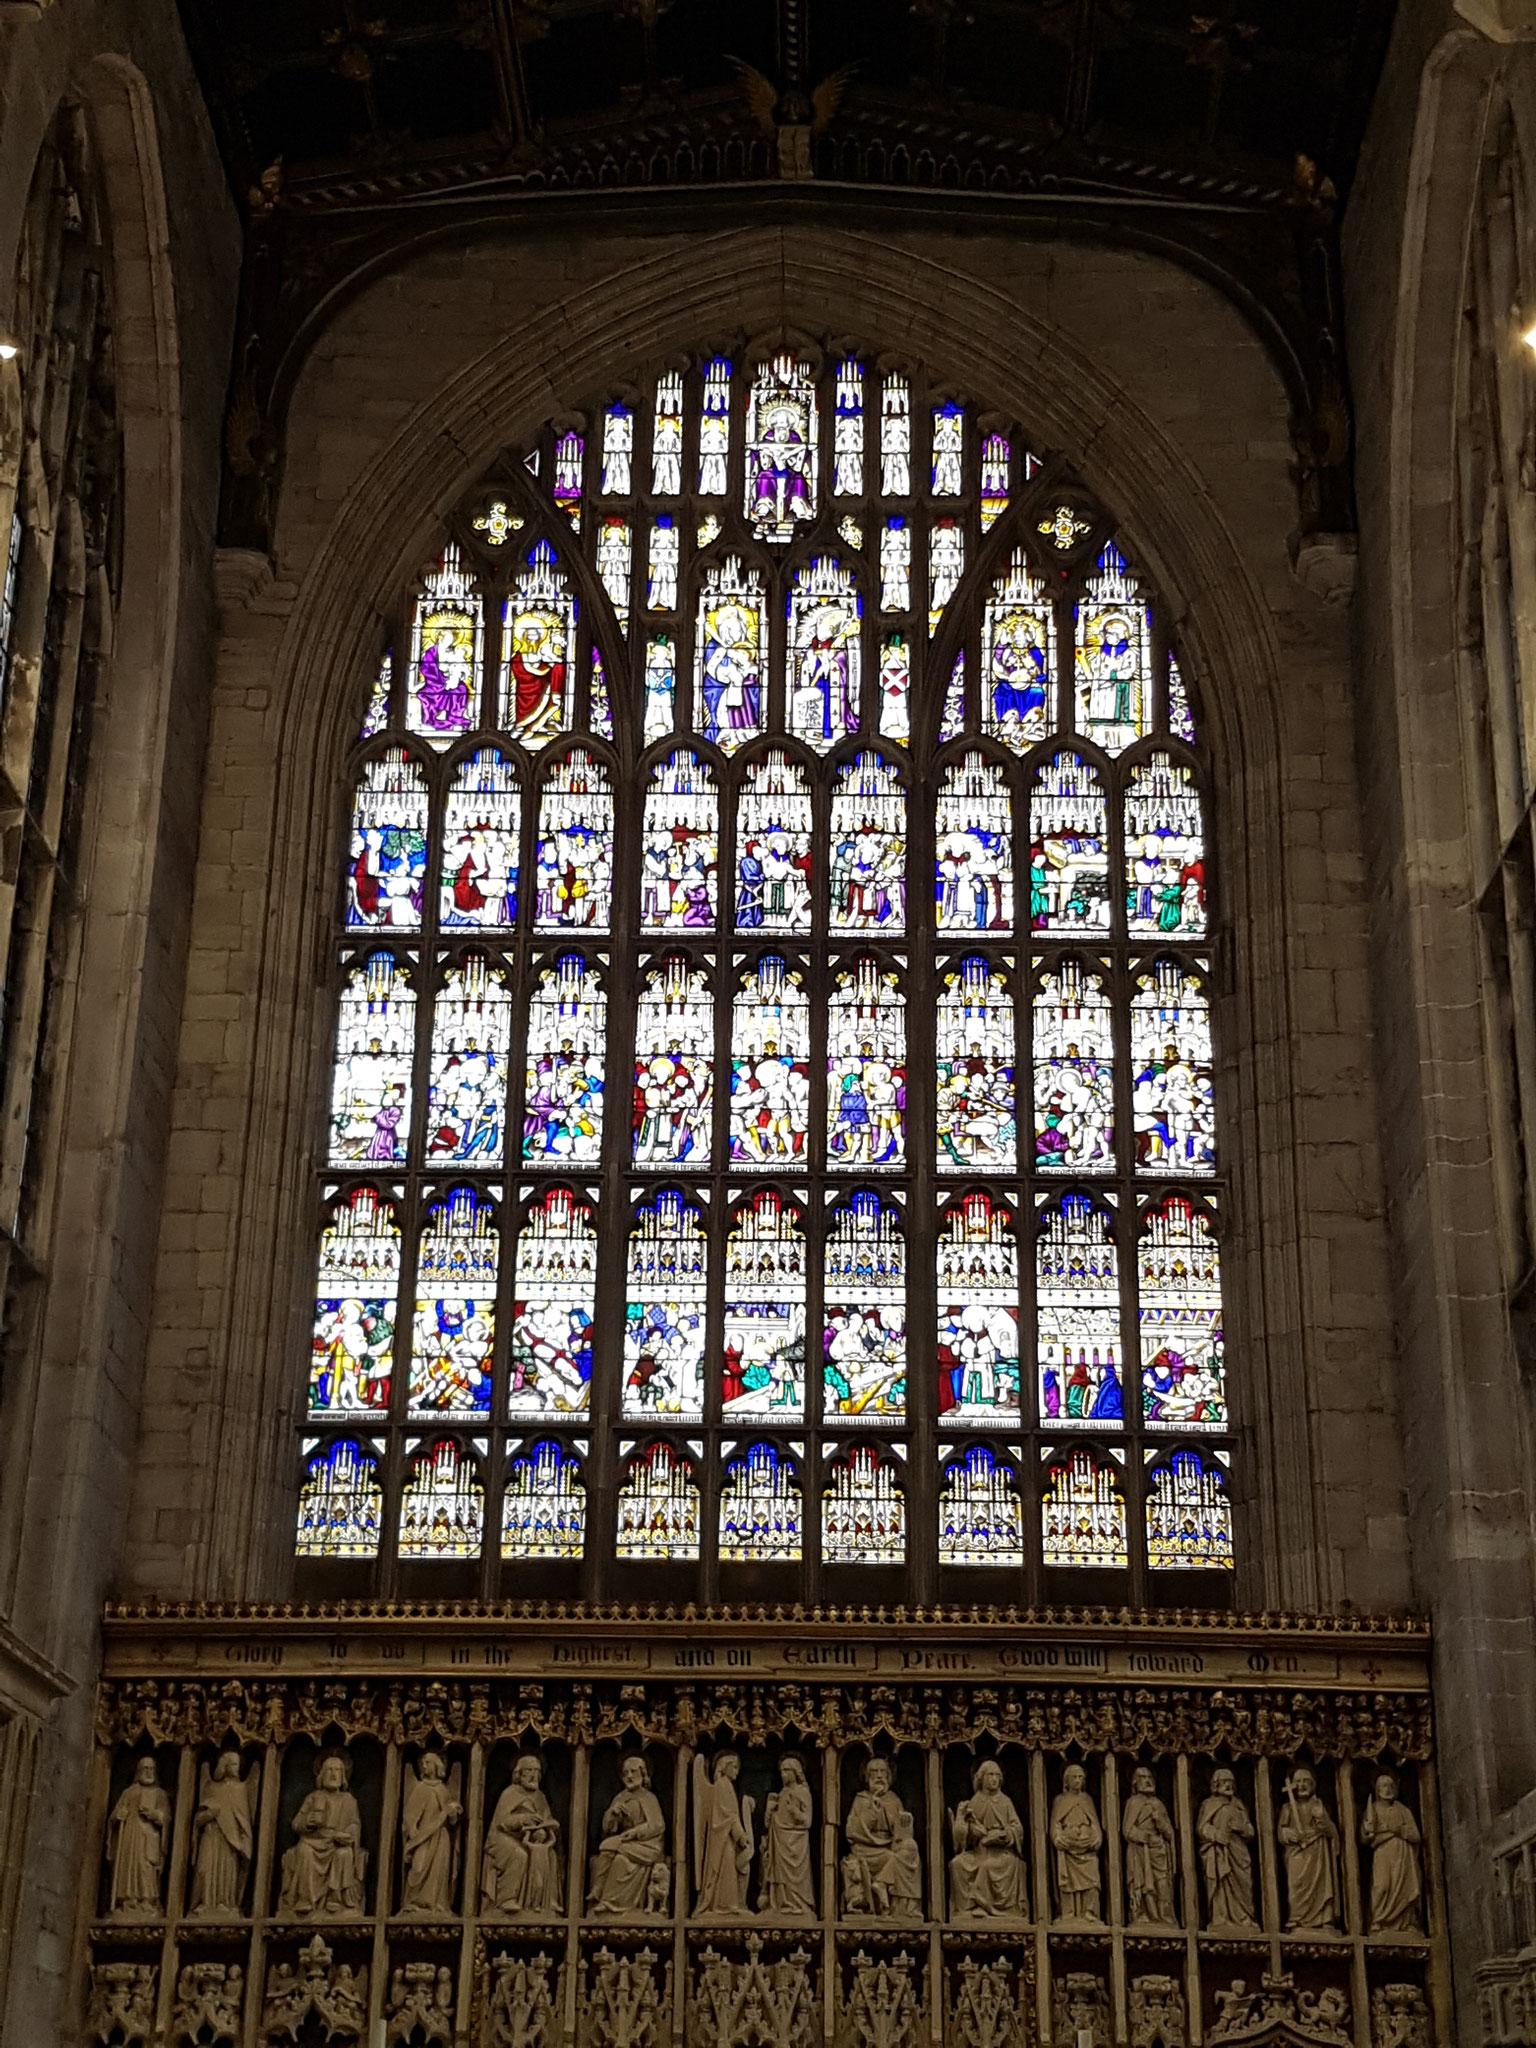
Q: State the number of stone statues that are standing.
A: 10